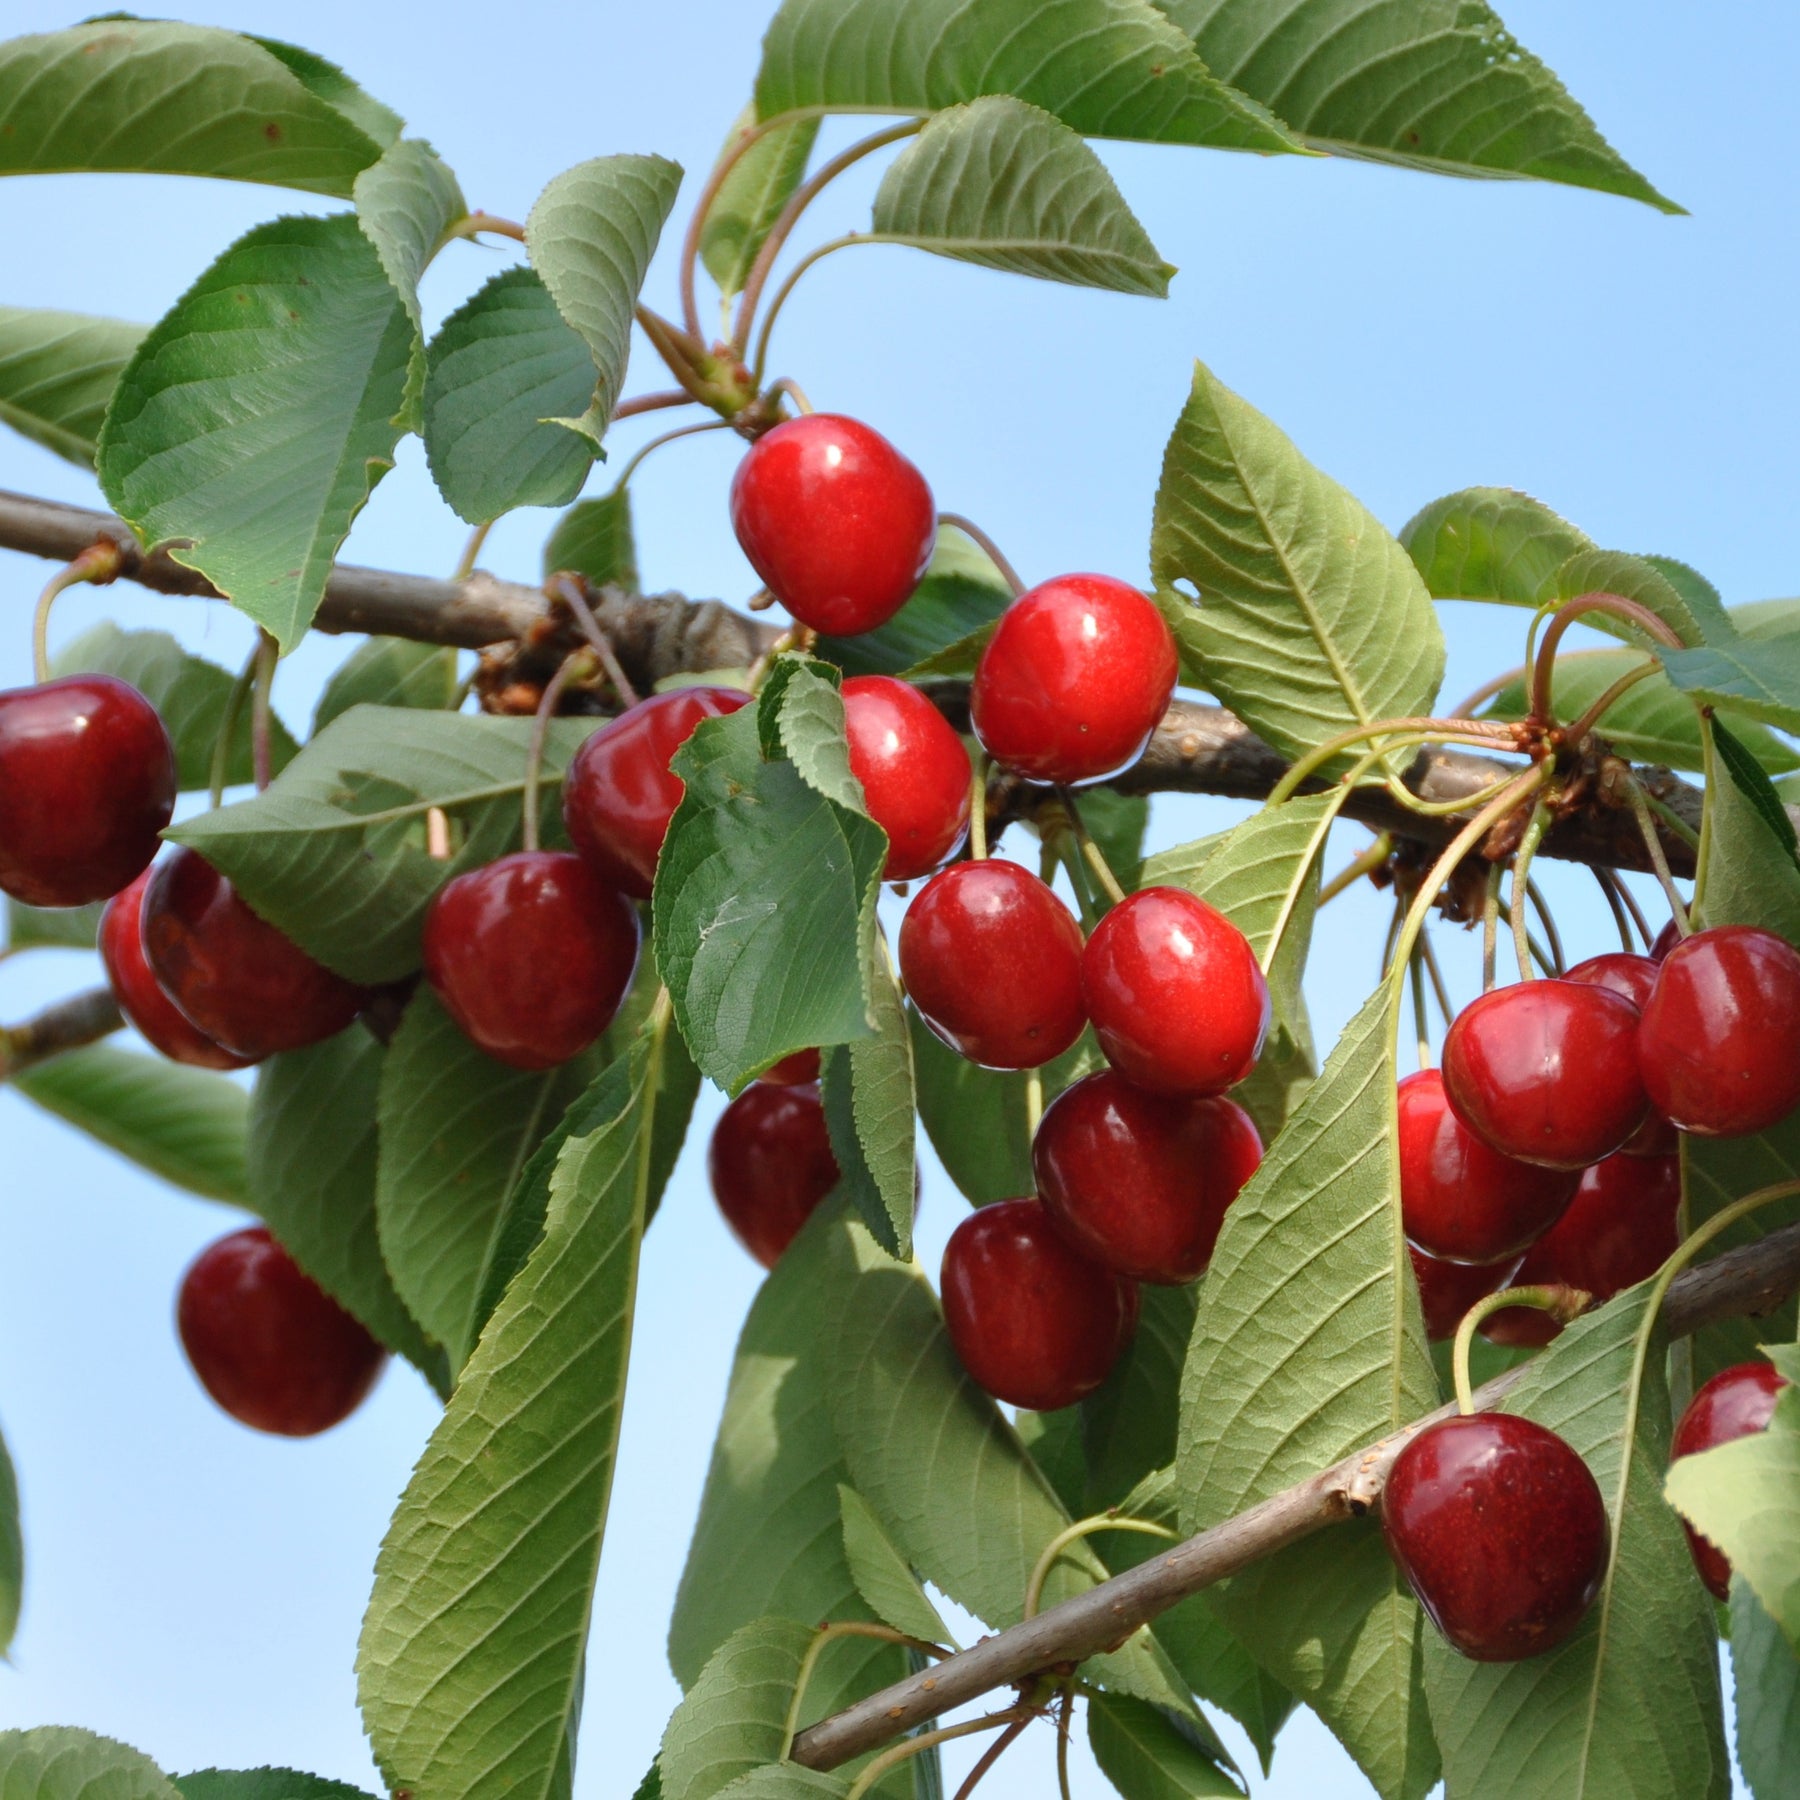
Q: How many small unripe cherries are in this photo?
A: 0